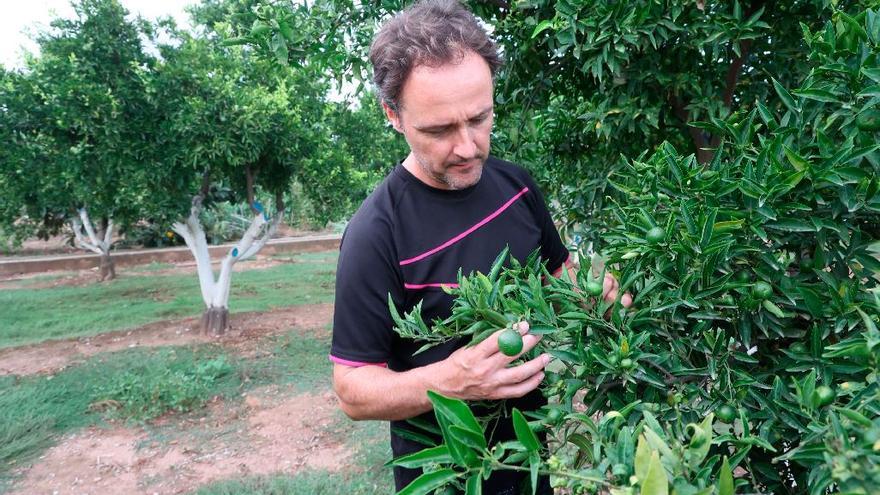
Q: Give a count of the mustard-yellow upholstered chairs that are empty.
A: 0